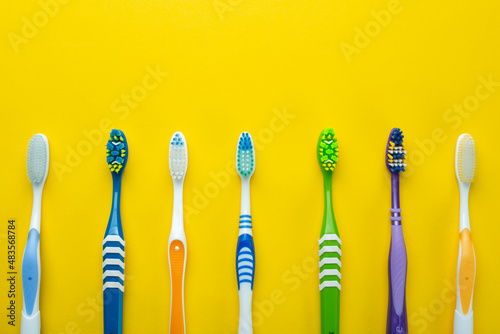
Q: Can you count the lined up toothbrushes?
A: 7